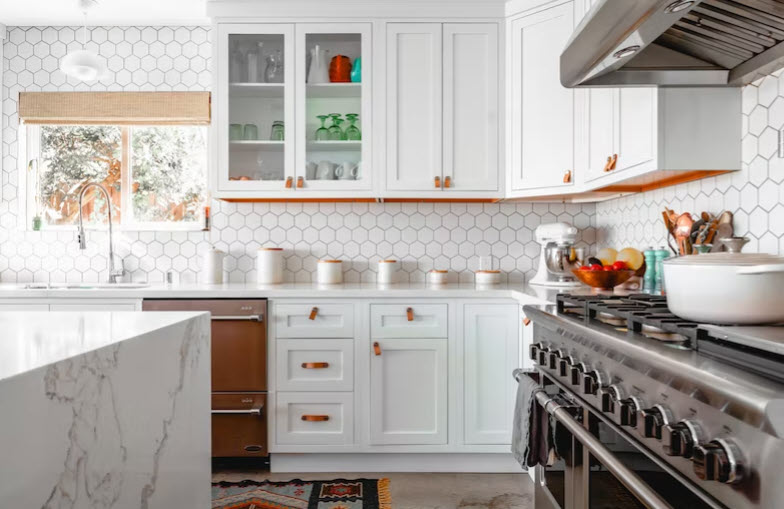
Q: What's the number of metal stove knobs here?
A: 11